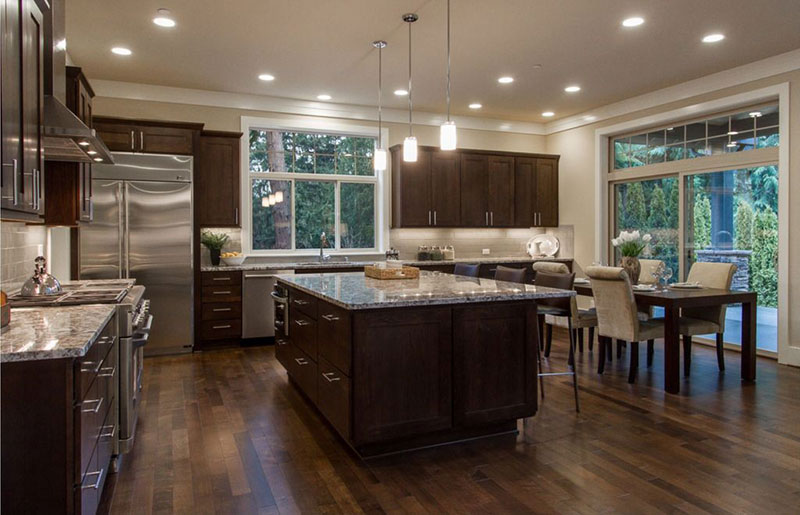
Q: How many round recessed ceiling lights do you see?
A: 11